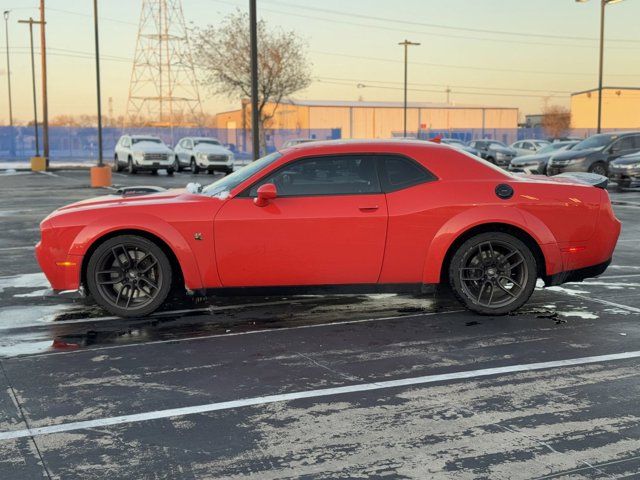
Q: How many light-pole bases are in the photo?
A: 2